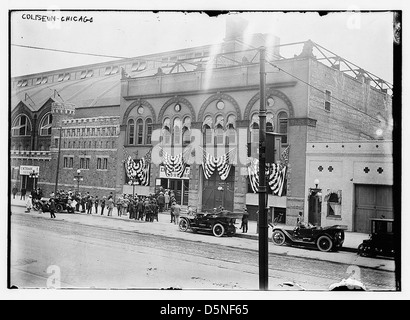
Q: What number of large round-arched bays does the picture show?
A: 4